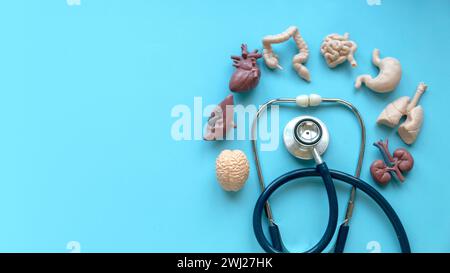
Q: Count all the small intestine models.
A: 1